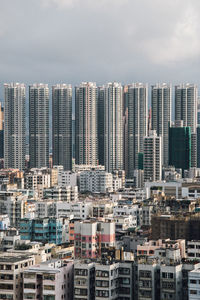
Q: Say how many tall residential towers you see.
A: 8